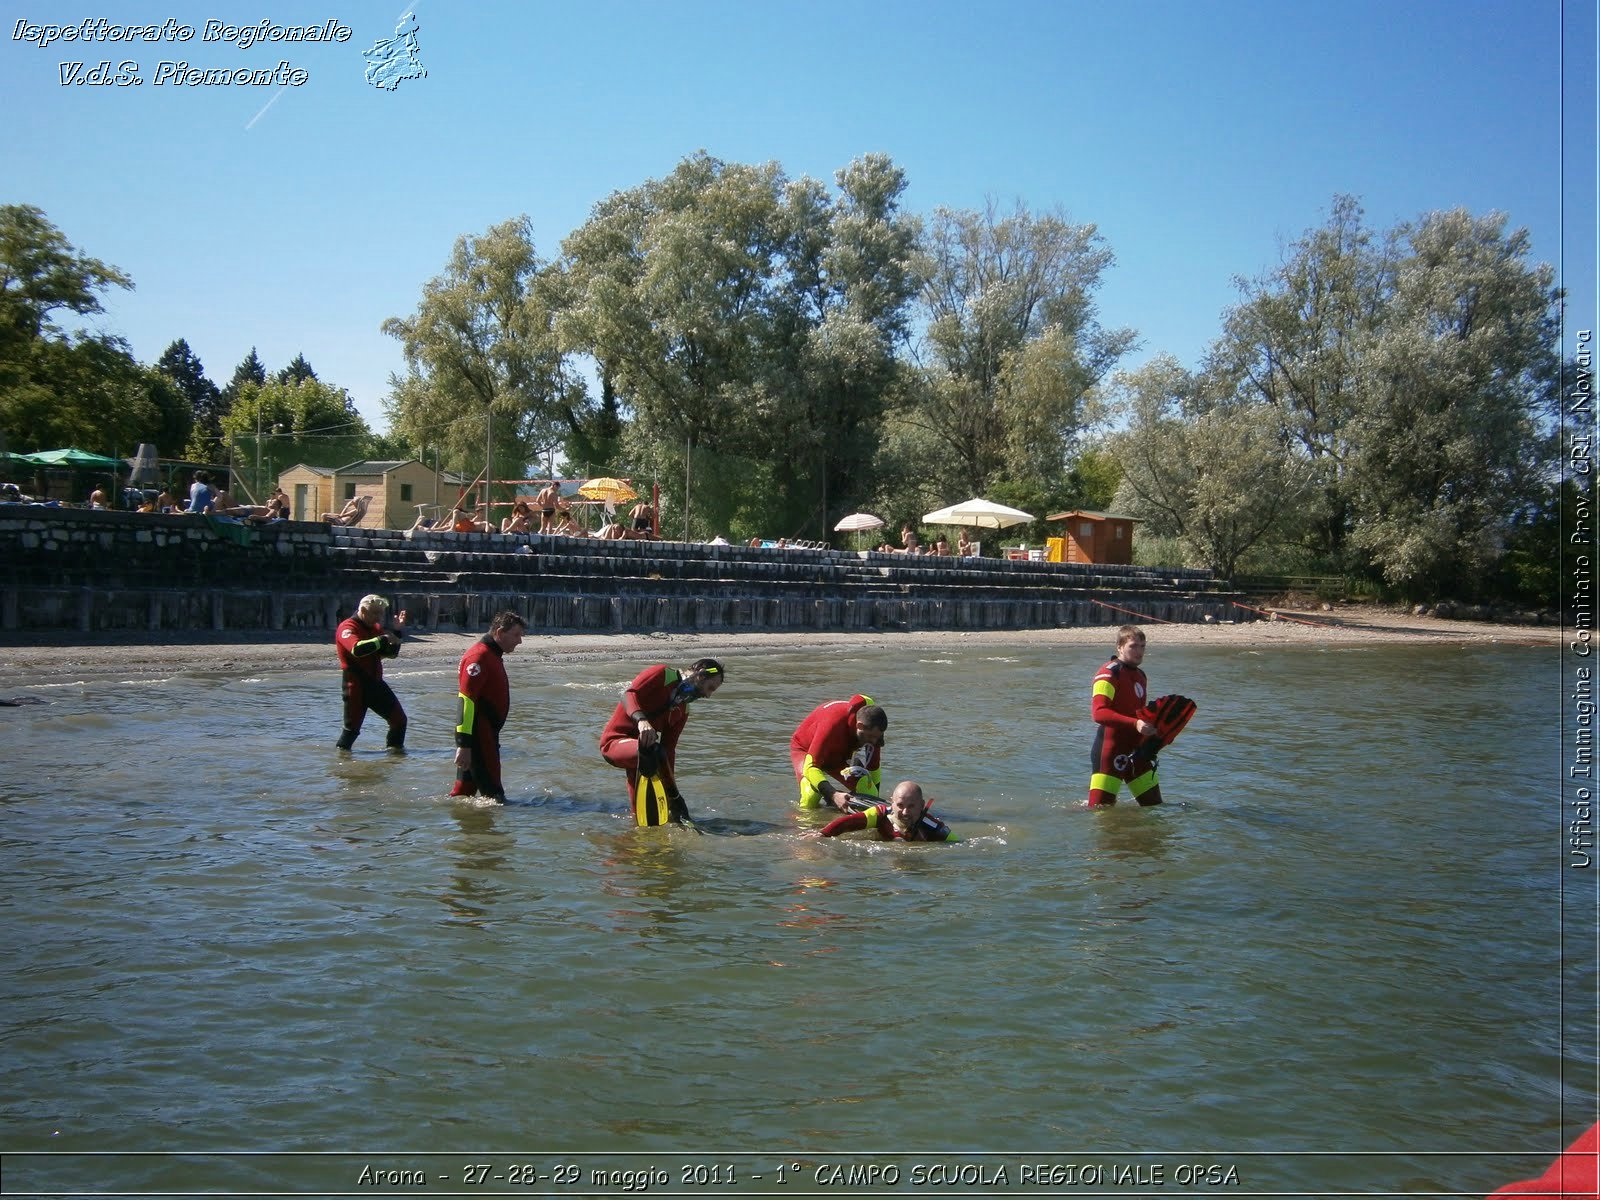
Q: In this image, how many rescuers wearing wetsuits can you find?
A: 6